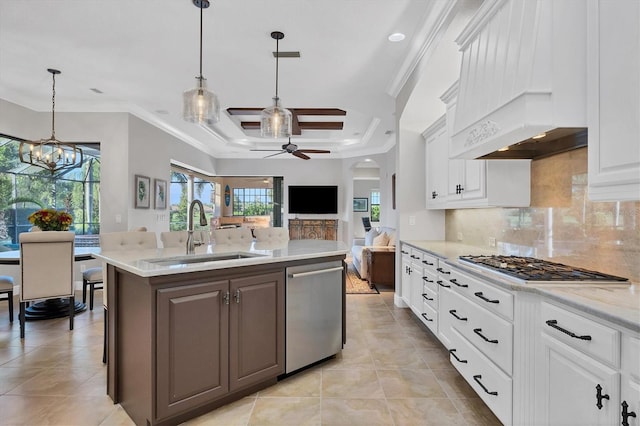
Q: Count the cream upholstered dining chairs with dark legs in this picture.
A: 3